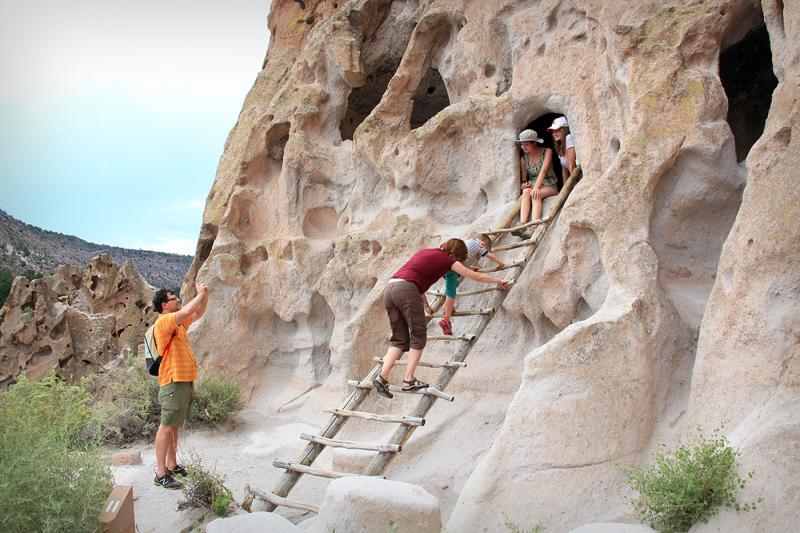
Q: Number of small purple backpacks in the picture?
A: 0